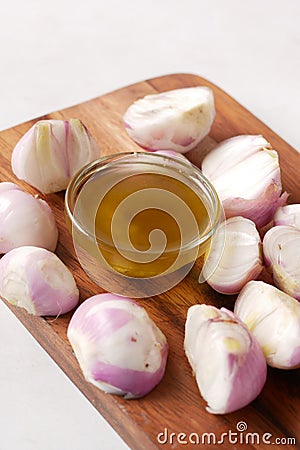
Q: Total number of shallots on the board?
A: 12